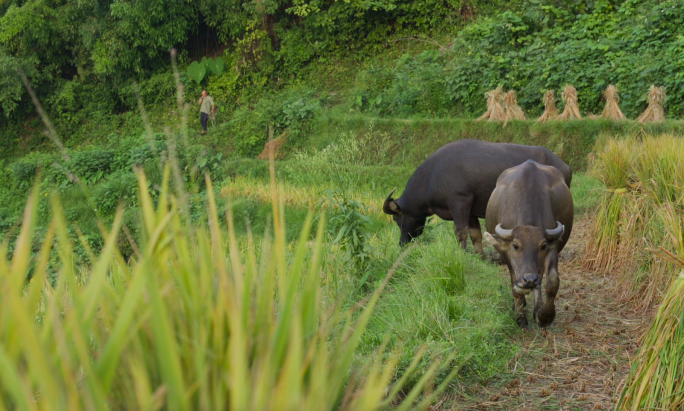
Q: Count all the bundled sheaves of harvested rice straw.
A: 6